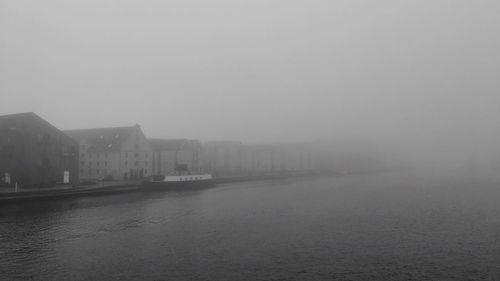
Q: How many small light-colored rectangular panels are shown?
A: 2